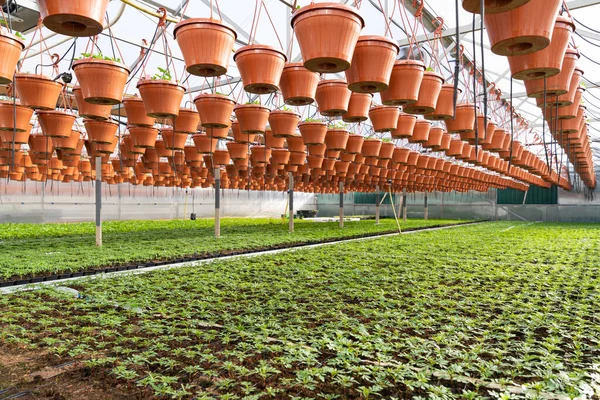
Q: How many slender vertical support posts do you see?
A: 7